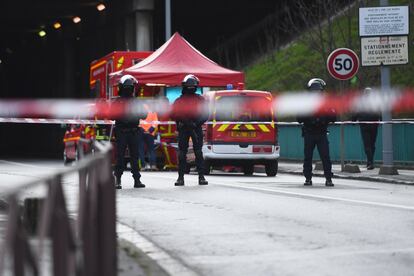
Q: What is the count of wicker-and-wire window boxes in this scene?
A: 0